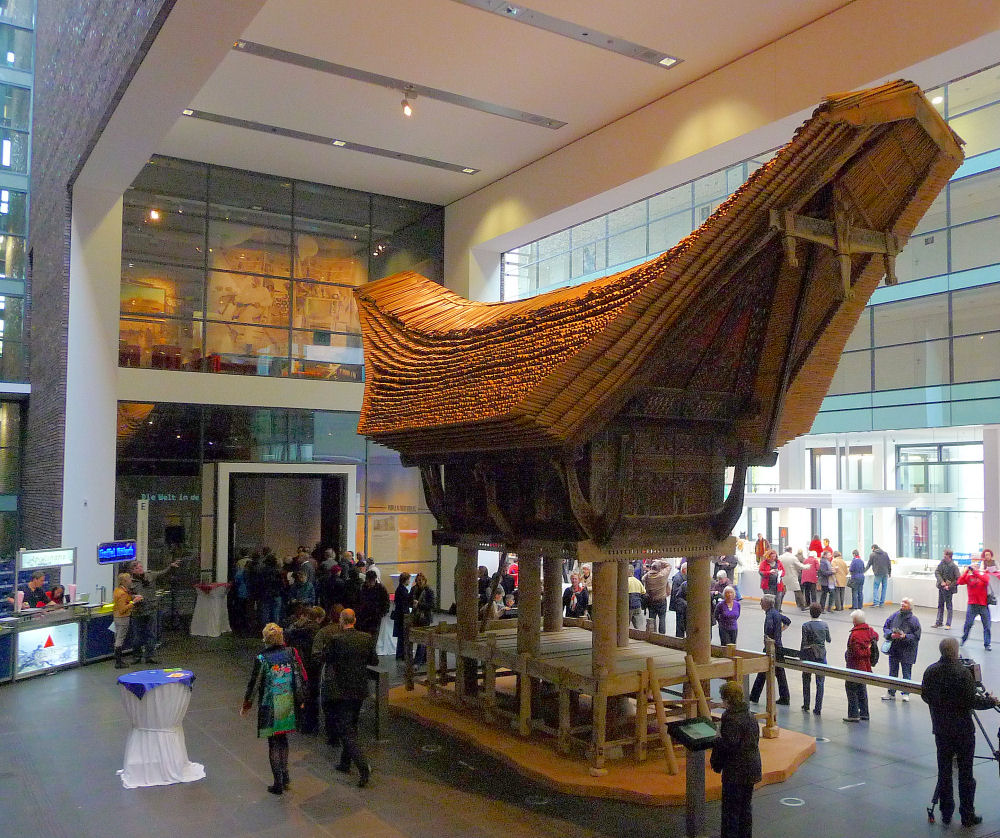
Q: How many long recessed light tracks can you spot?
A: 3